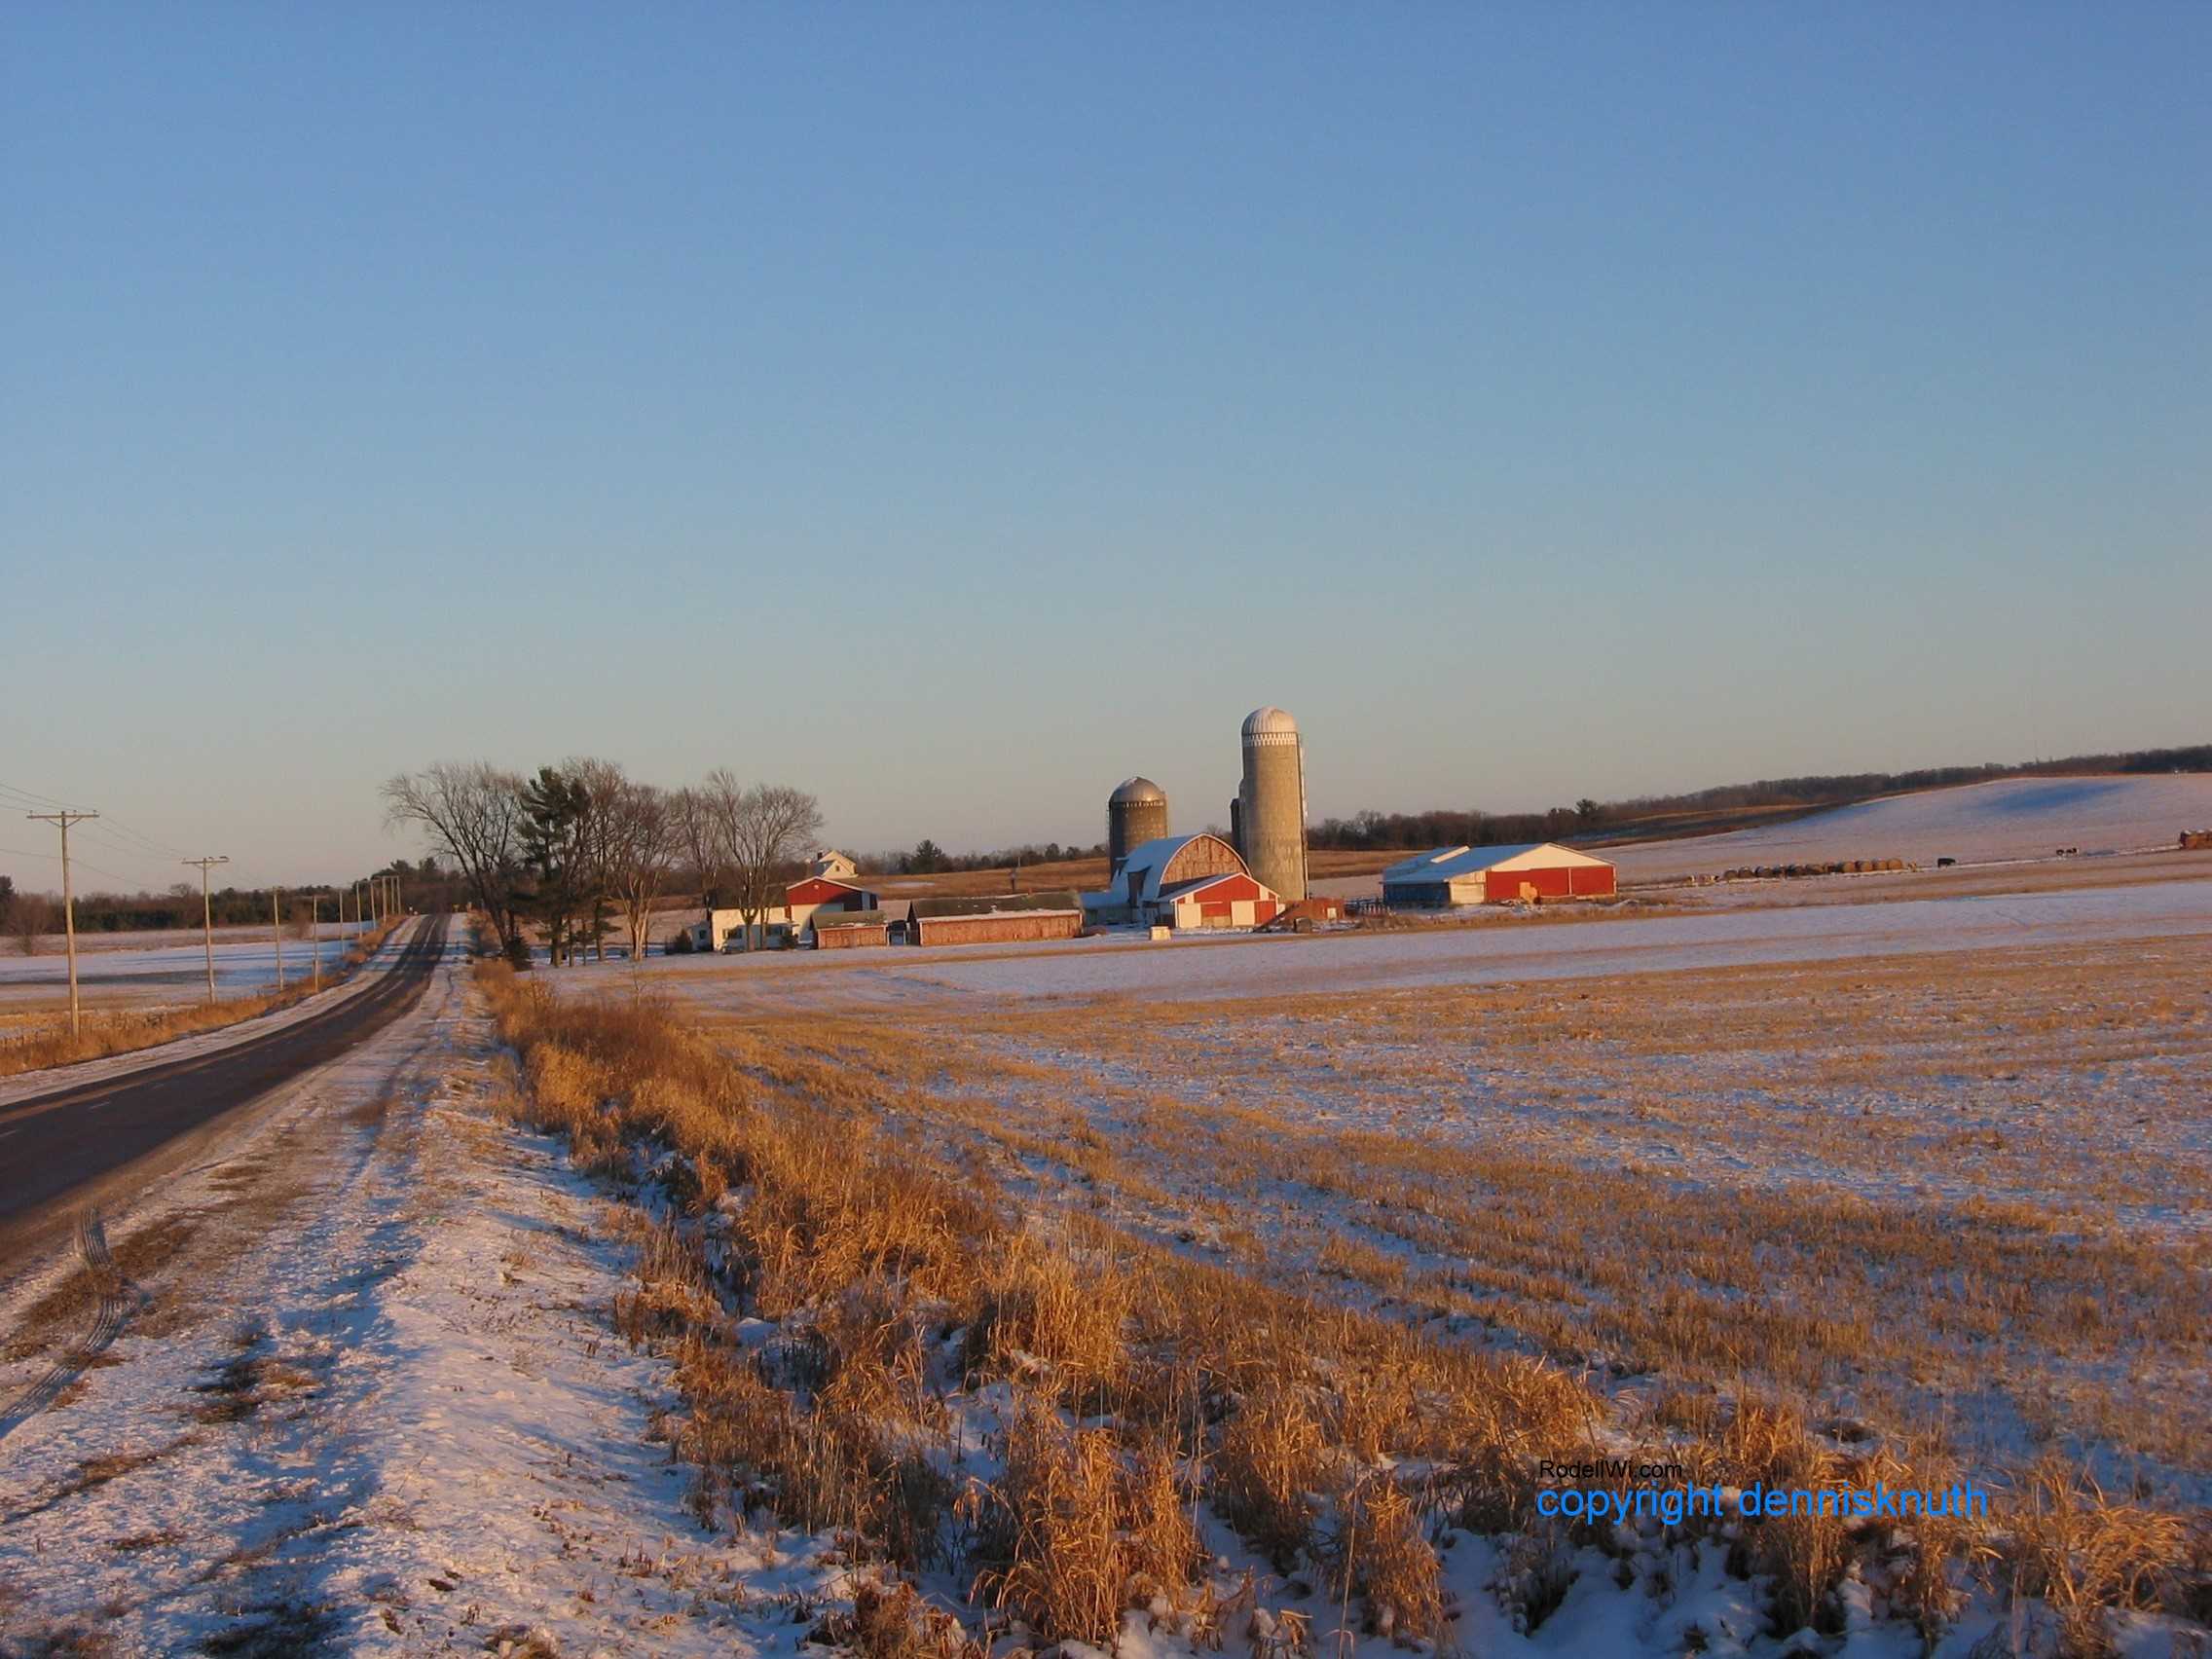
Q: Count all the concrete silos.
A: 2